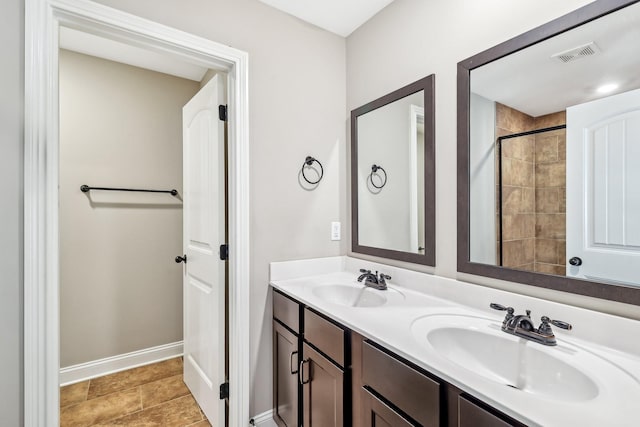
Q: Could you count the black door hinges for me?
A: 3